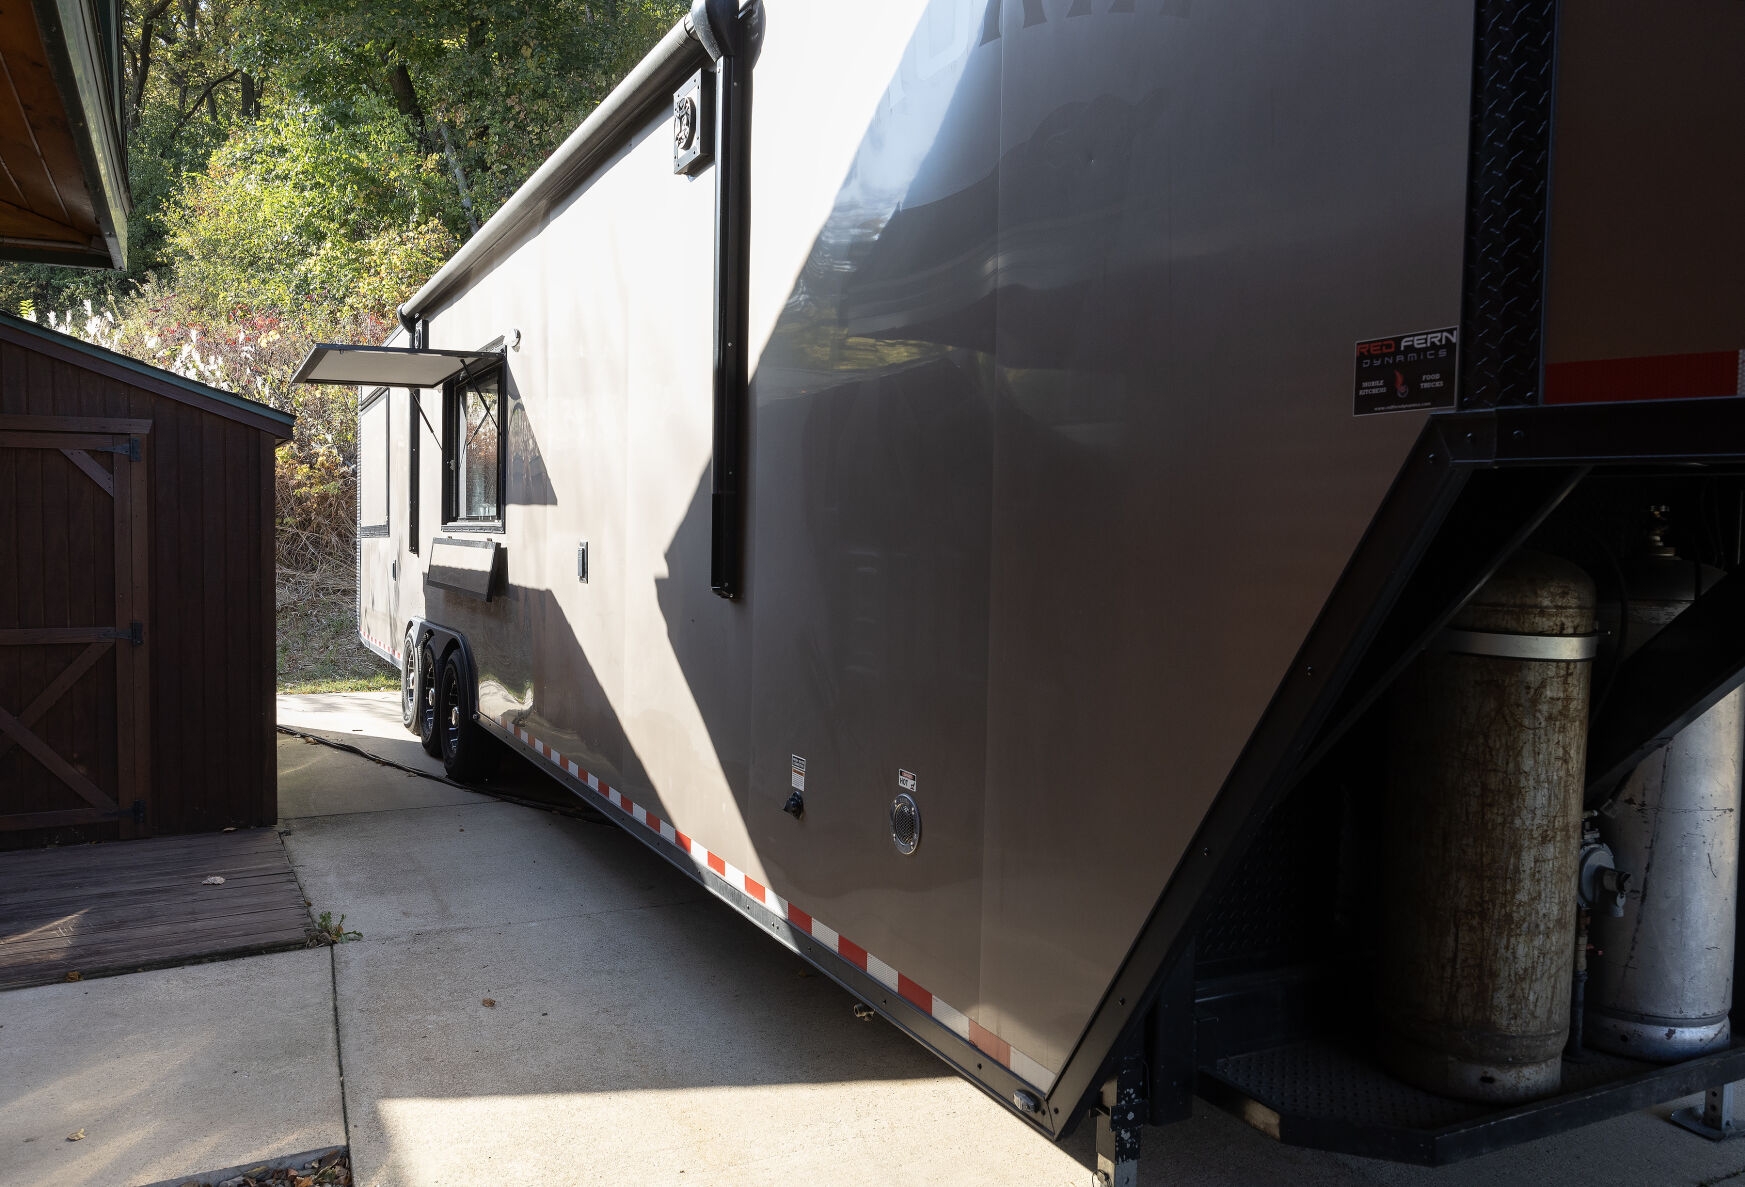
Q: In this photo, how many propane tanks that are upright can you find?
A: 2